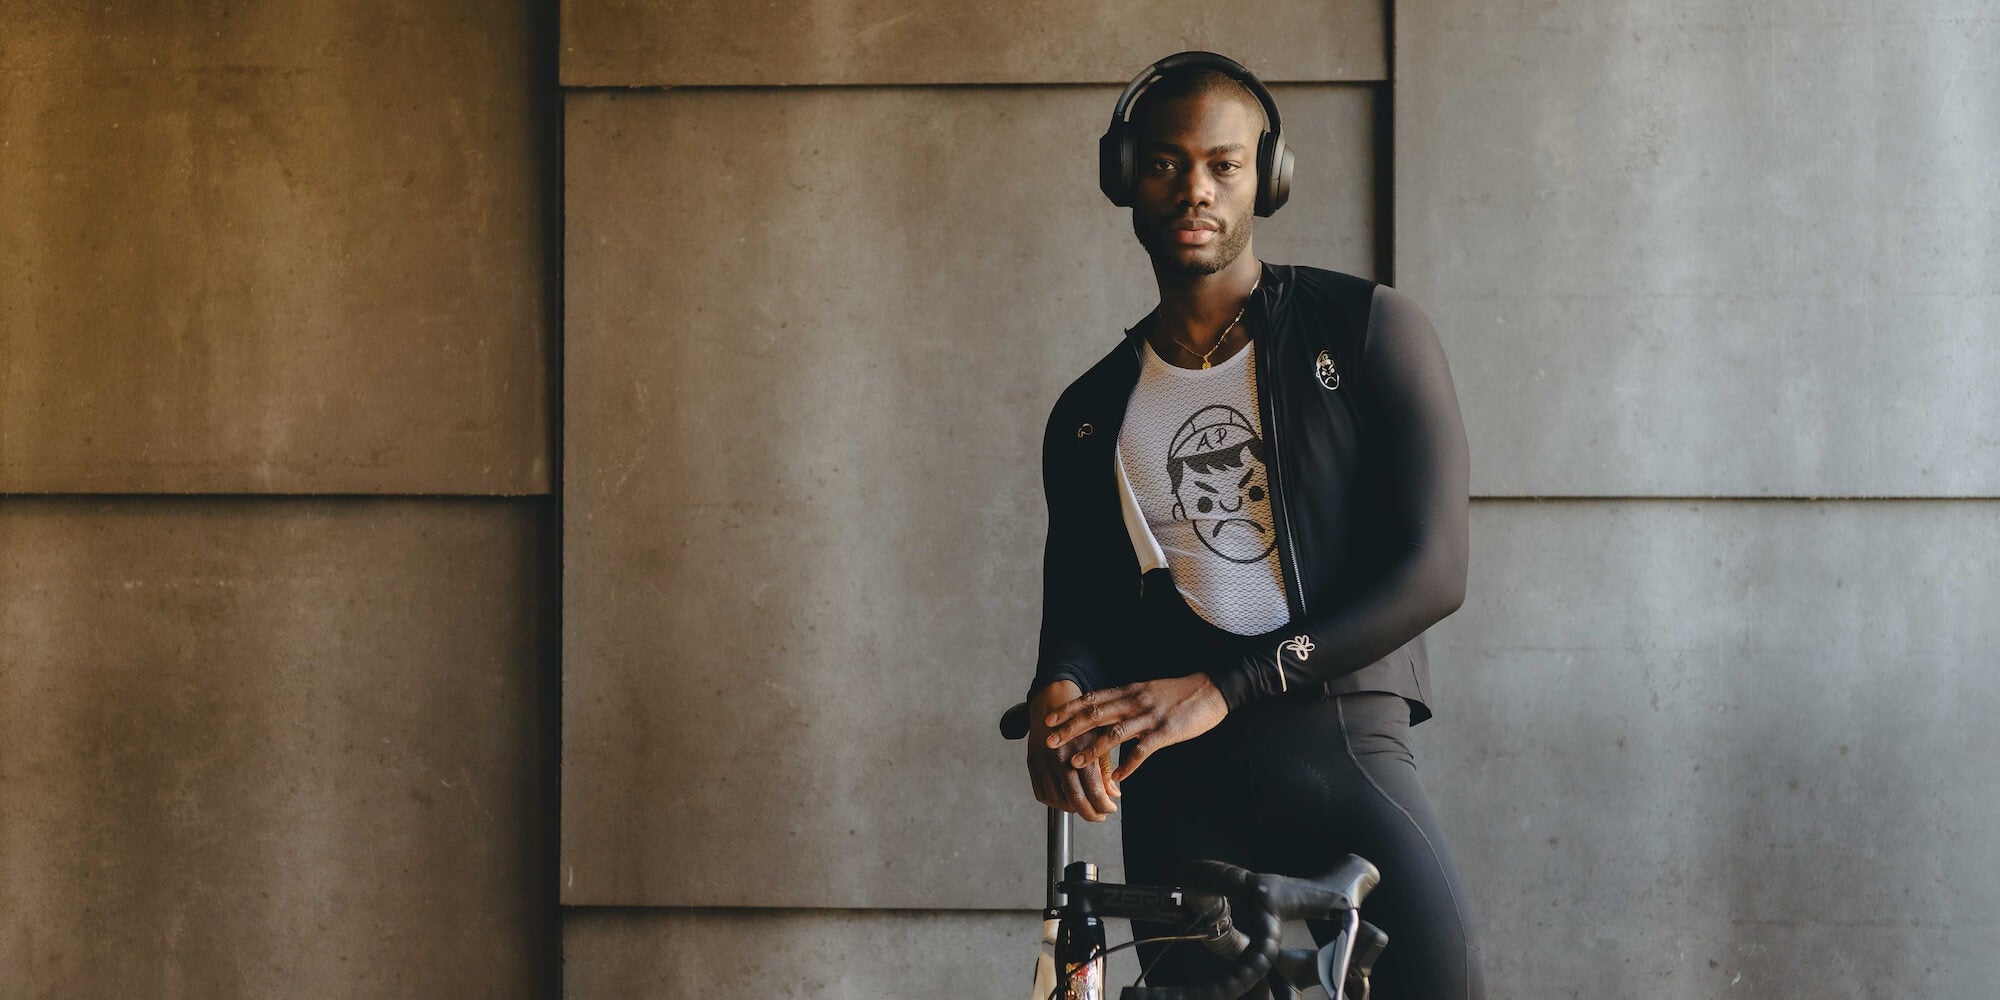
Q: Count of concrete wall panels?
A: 7